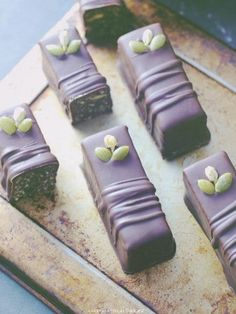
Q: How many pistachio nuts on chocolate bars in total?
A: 15